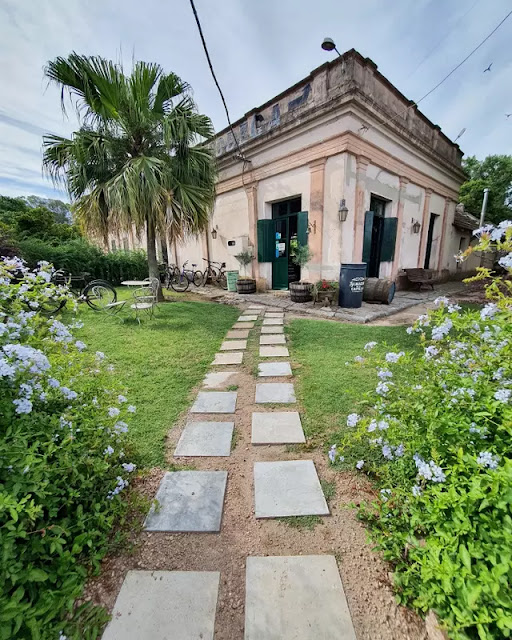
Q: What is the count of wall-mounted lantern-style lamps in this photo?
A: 3